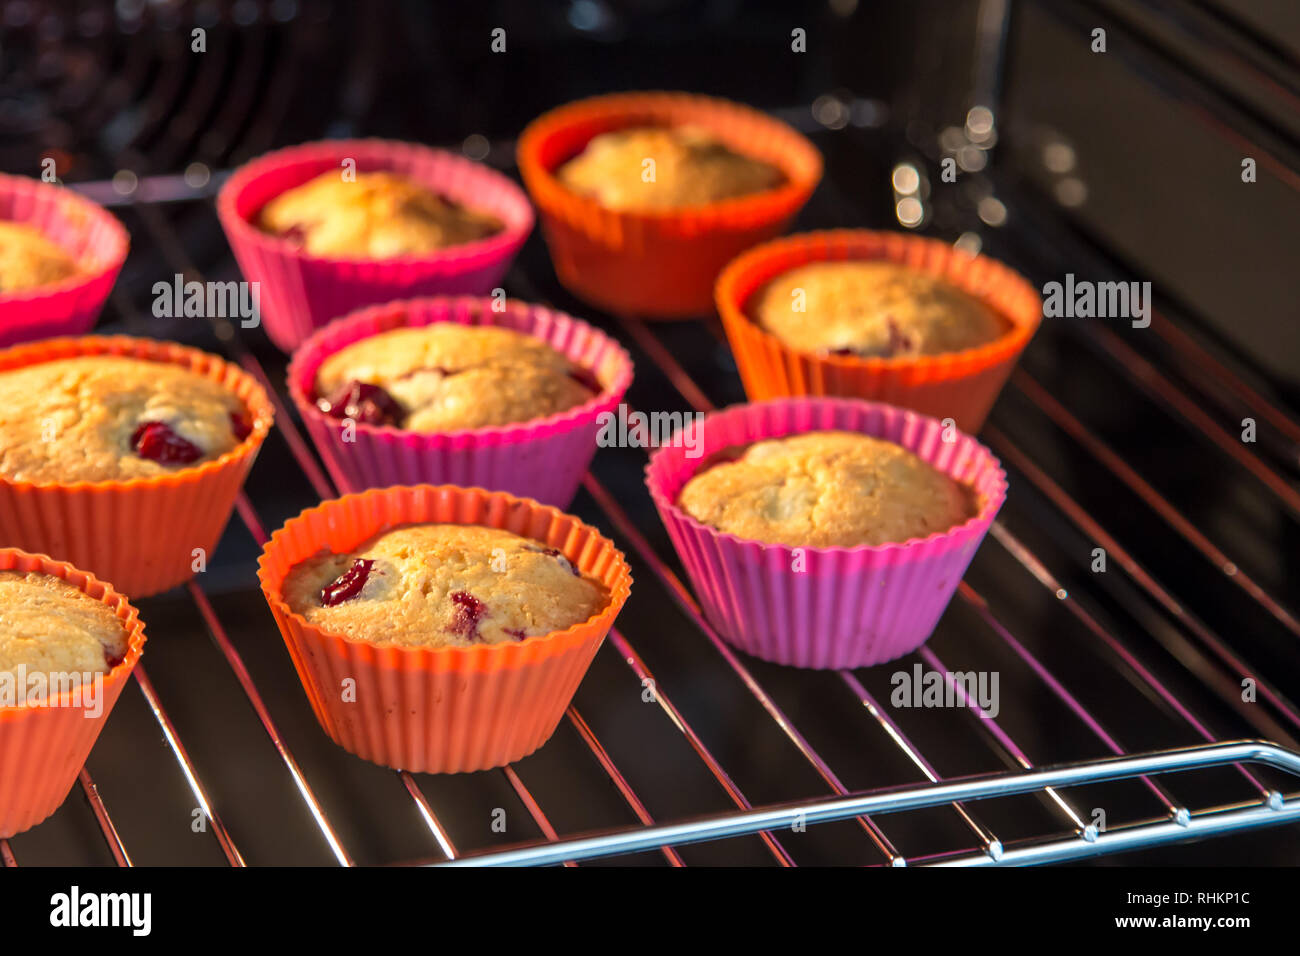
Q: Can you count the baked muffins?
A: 9